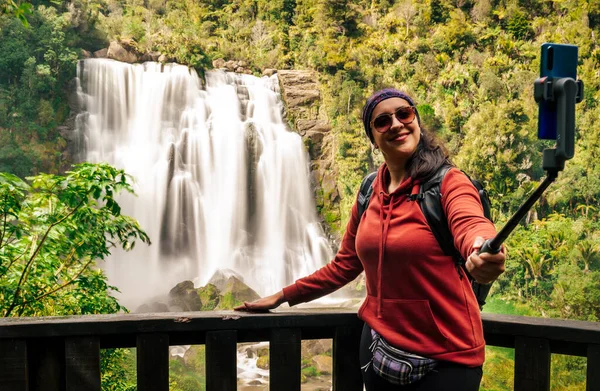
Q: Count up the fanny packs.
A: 1